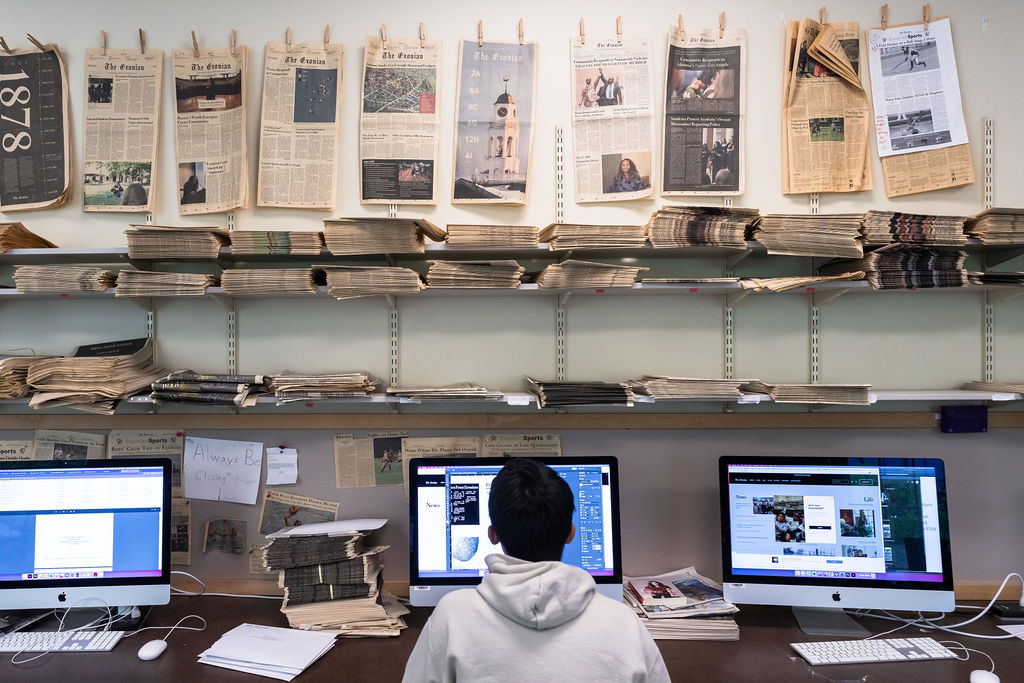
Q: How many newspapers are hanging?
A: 10